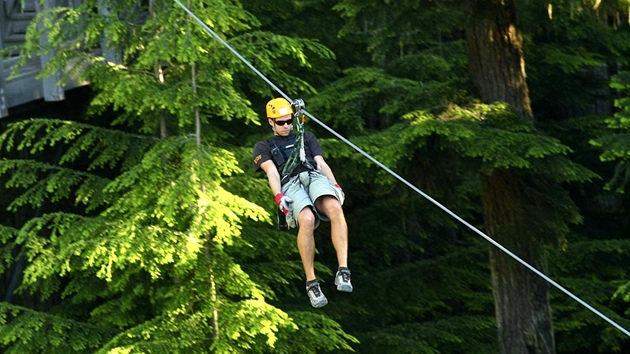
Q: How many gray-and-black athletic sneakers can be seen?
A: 2